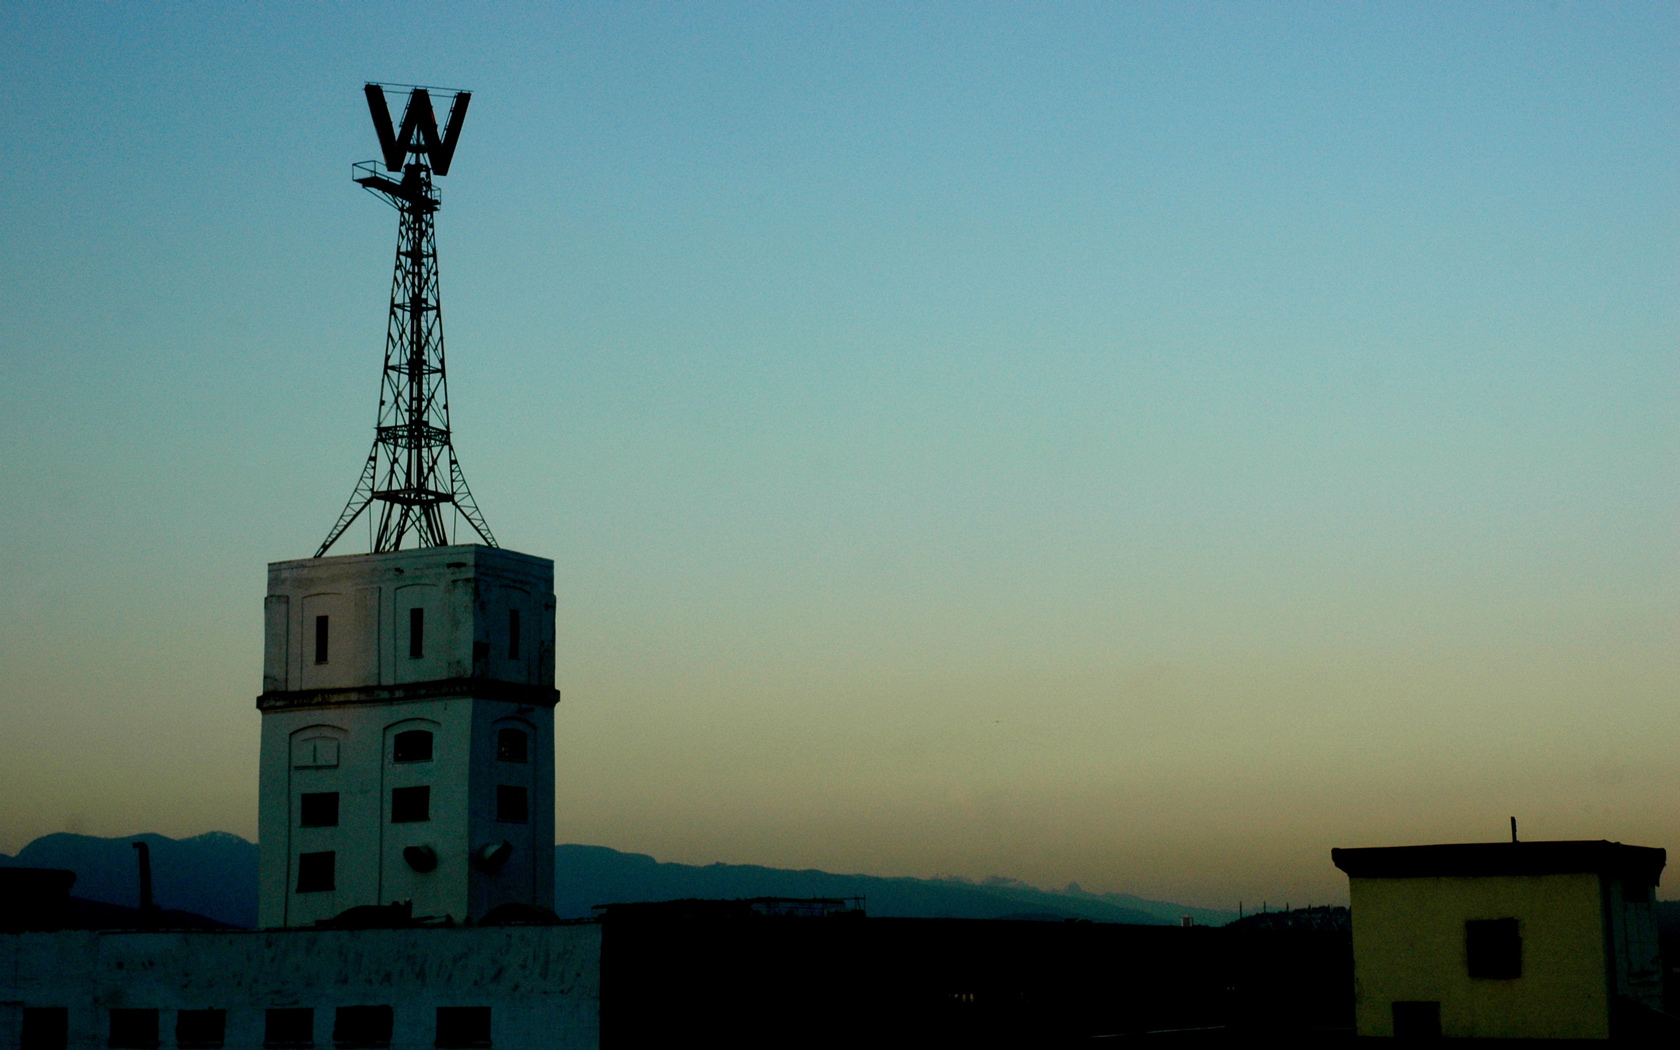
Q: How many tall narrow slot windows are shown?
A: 3